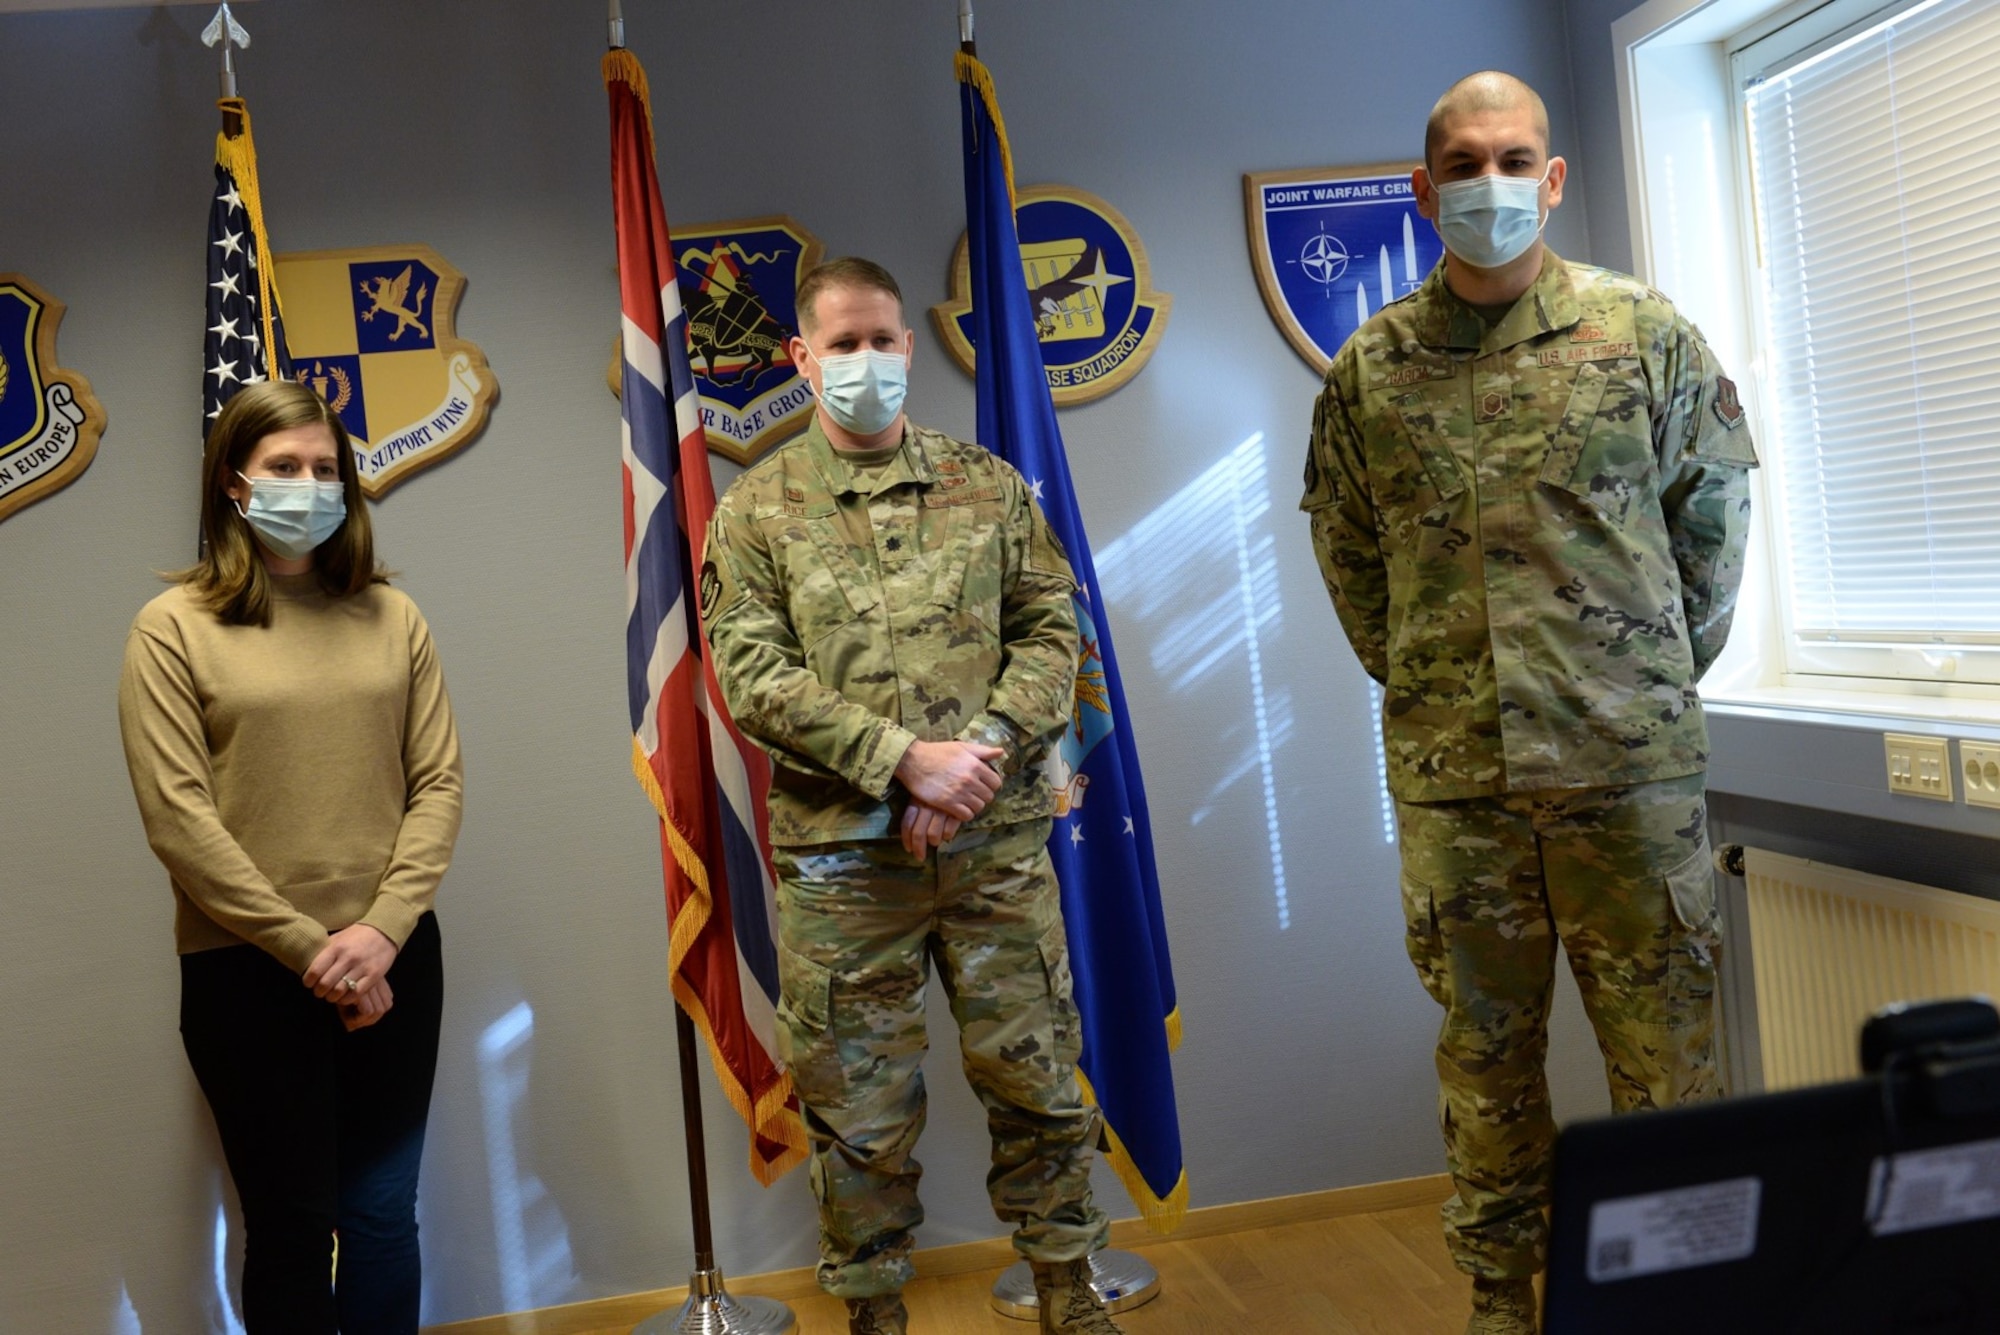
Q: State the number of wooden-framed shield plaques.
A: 5